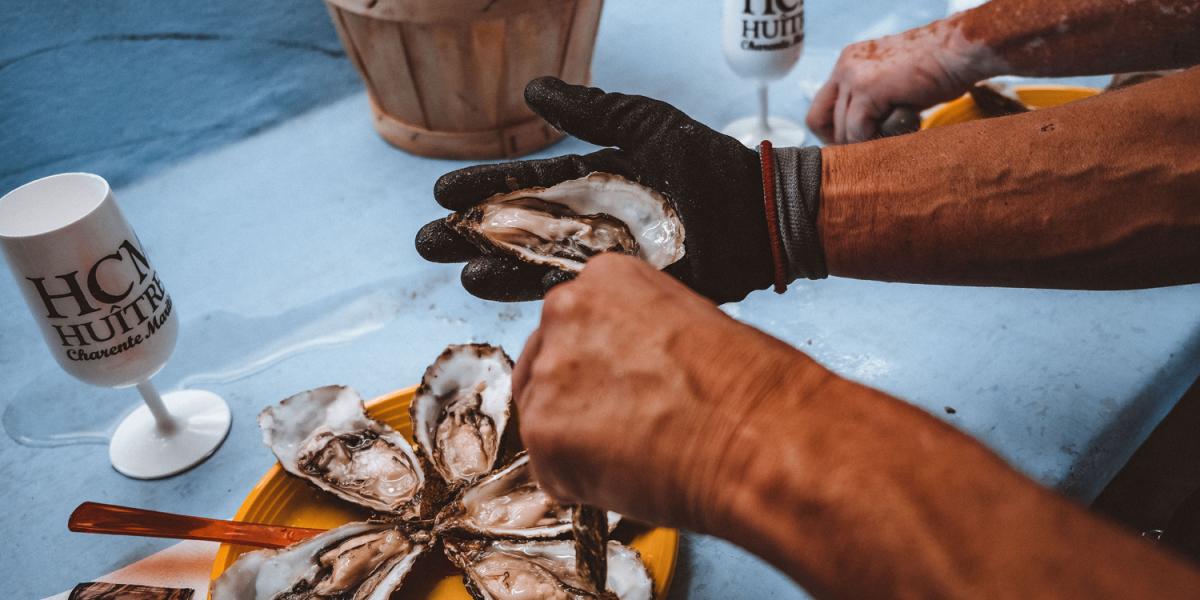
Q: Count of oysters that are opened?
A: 6